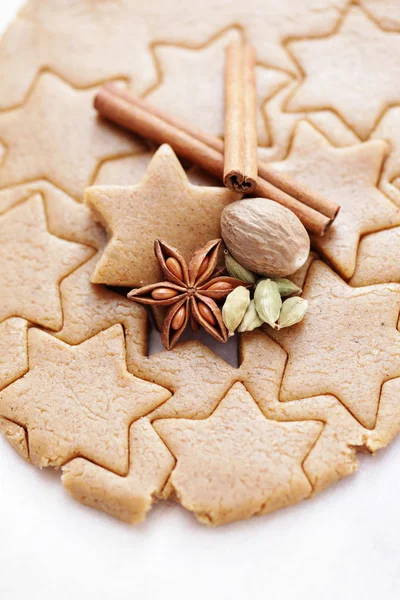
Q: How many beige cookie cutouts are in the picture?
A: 9